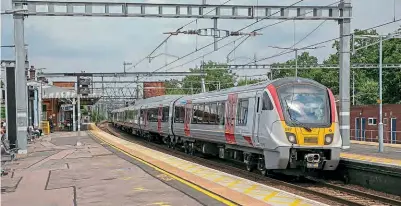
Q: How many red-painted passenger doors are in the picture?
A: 4